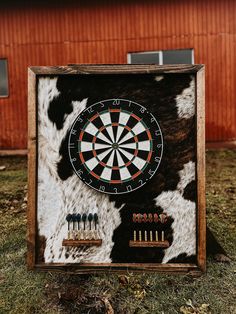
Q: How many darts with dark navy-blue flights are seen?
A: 6